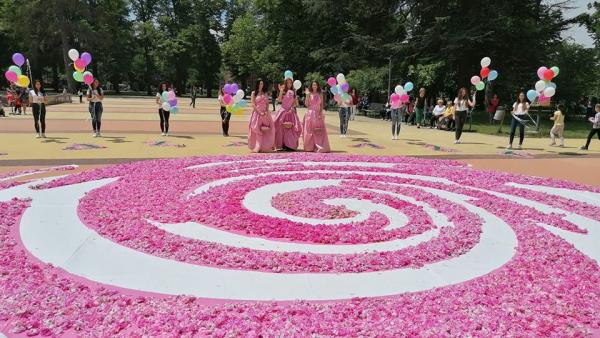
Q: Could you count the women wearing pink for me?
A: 3